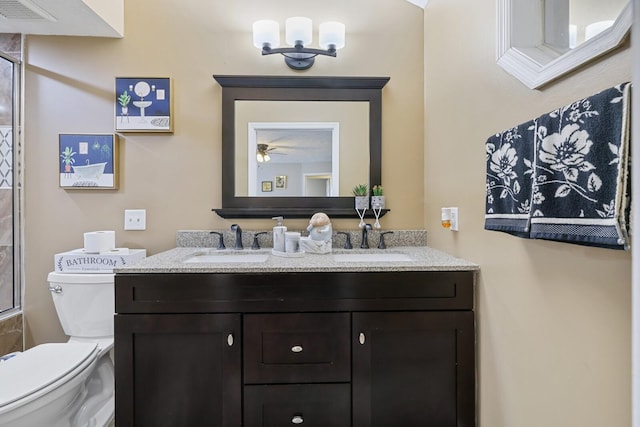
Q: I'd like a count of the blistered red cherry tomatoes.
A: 0